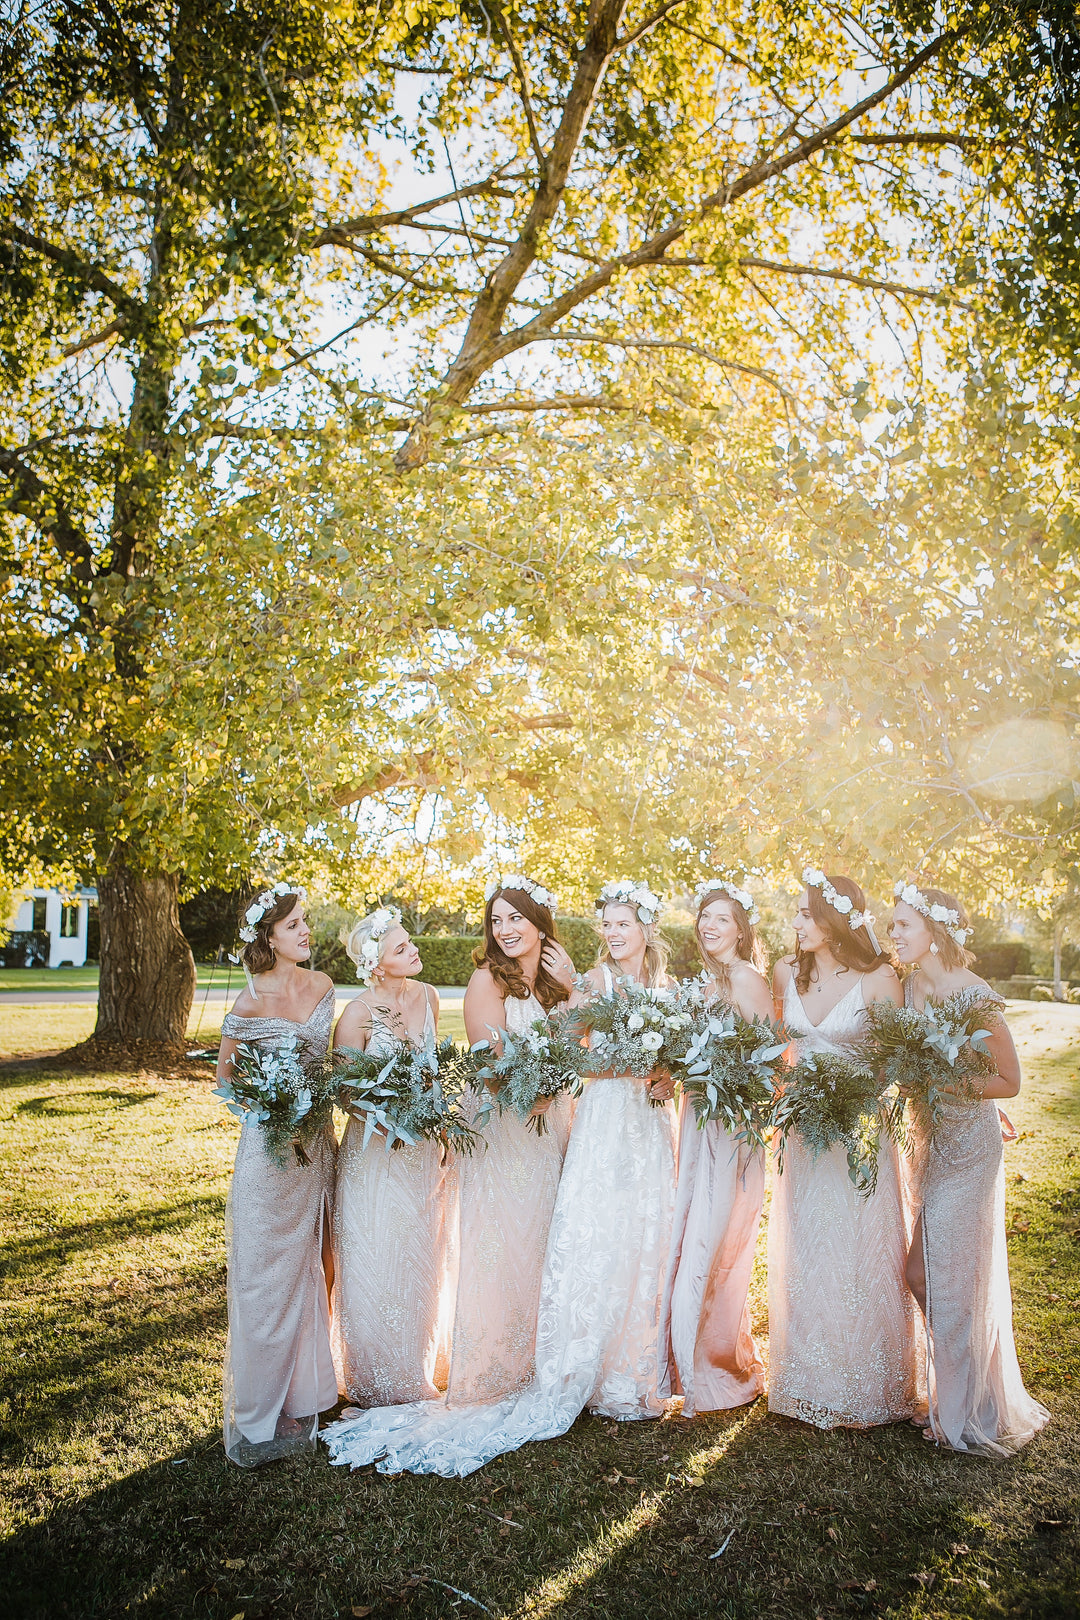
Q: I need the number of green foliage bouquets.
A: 7